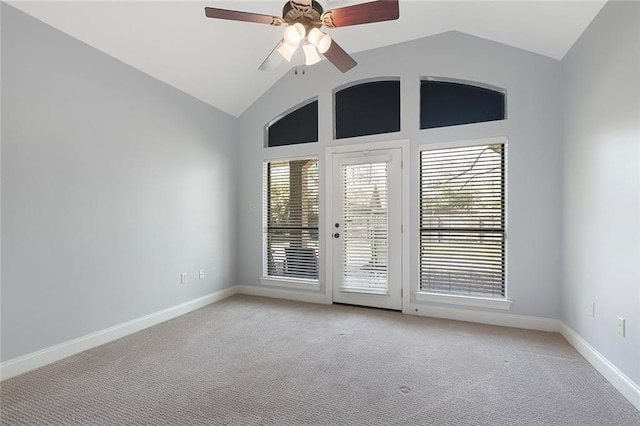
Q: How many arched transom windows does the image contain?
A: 3